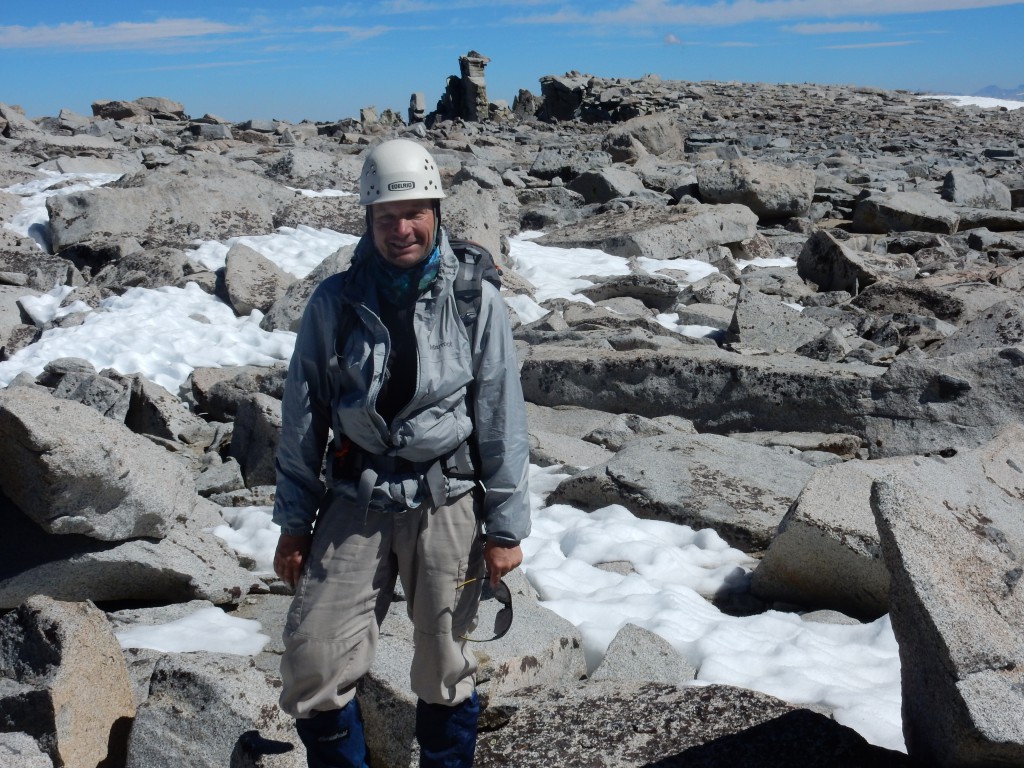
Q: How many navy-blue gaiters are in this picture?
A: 2